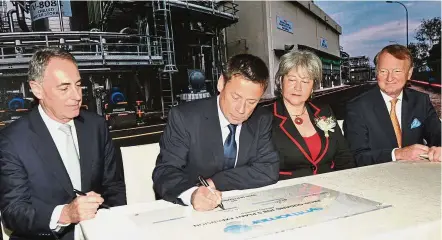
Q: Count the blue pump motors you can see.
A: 2